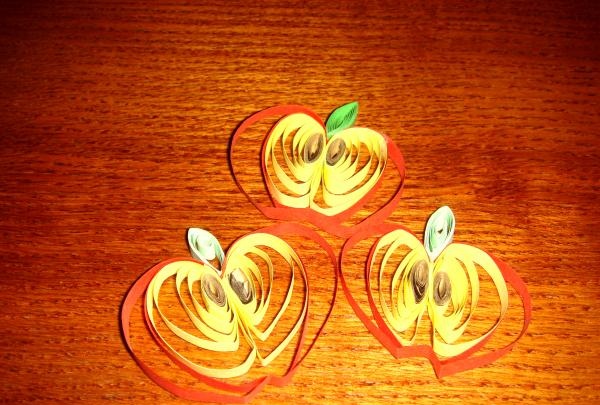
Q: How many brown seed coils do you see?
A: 6